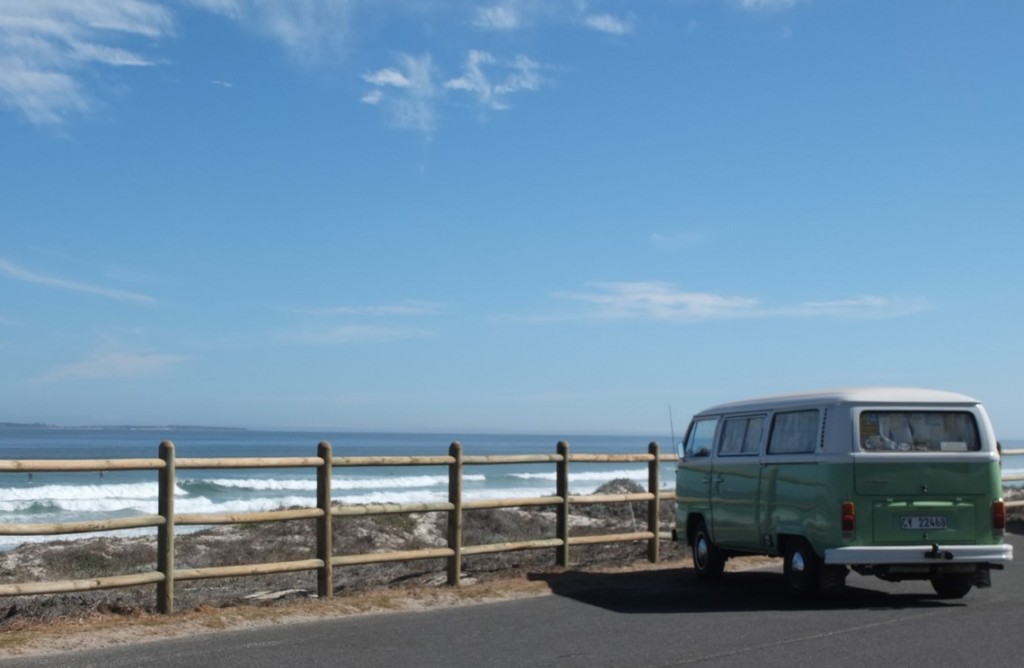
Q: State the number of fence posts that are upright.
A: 5